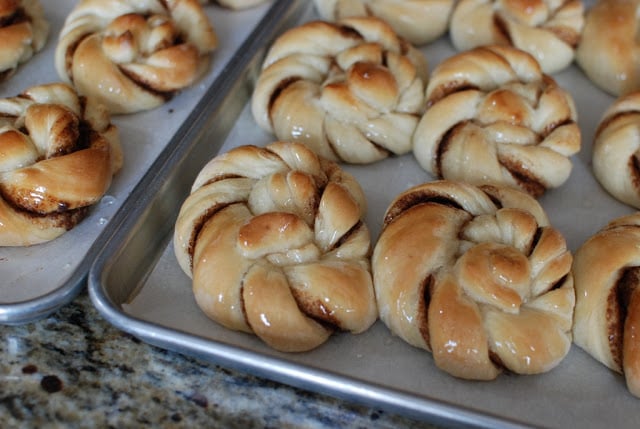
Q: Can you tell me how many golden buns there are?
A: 13